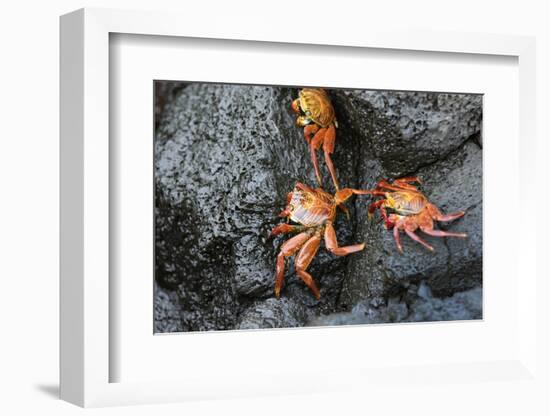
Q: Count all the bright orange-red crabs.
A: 3